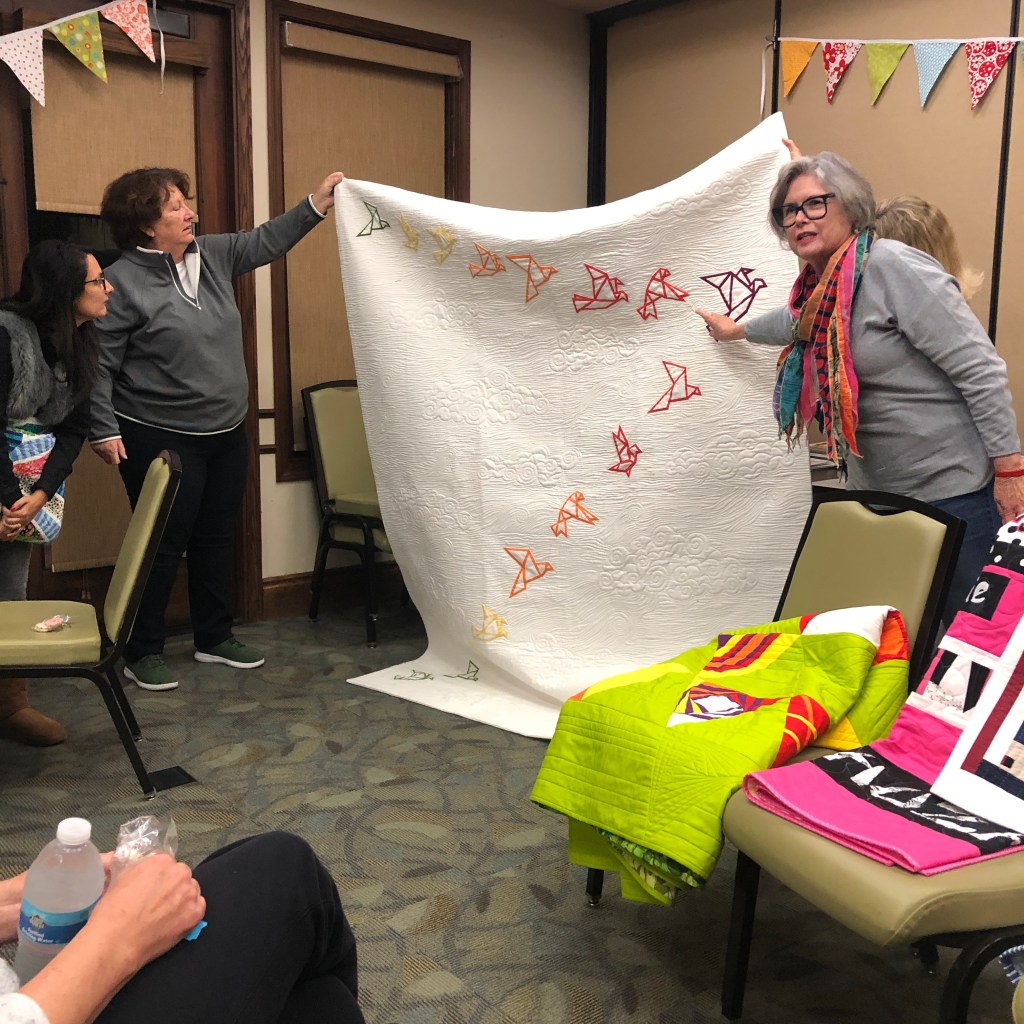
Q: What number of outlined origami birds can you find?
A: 15